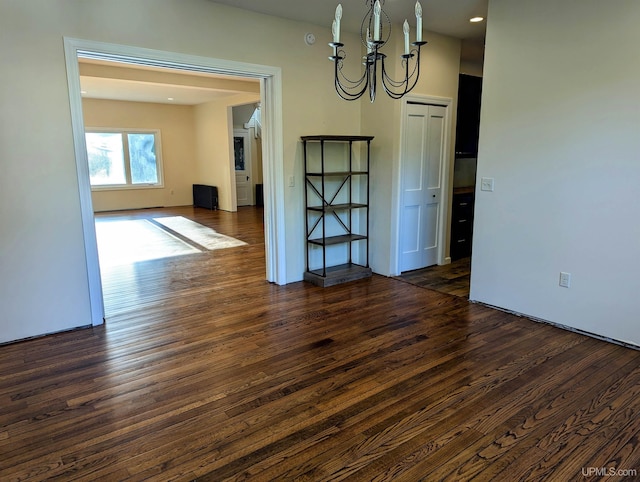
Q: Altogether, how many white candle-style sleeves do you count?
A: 6